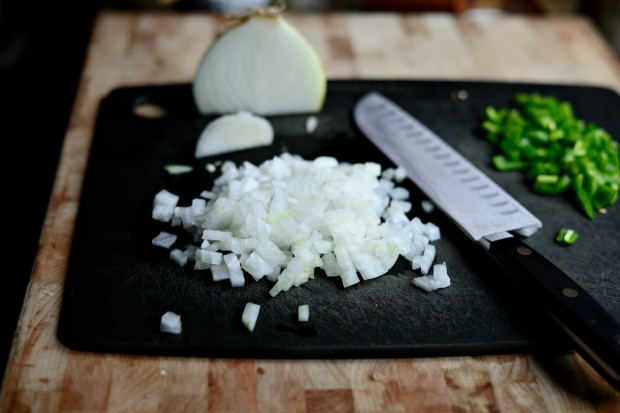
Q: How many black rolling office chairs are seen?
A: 0